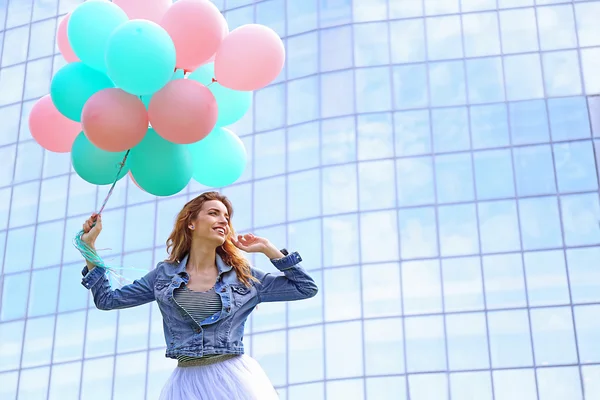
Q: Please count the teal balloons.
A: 8